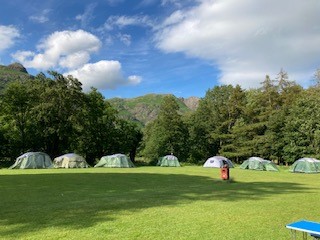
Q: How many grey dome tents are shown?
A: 1